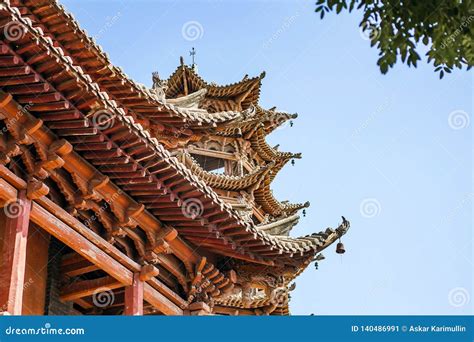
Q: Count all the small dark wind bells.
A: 5